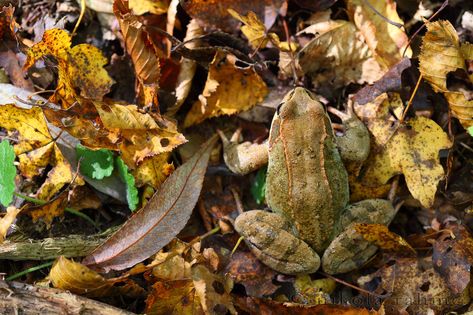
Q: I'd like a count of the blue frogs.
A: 0